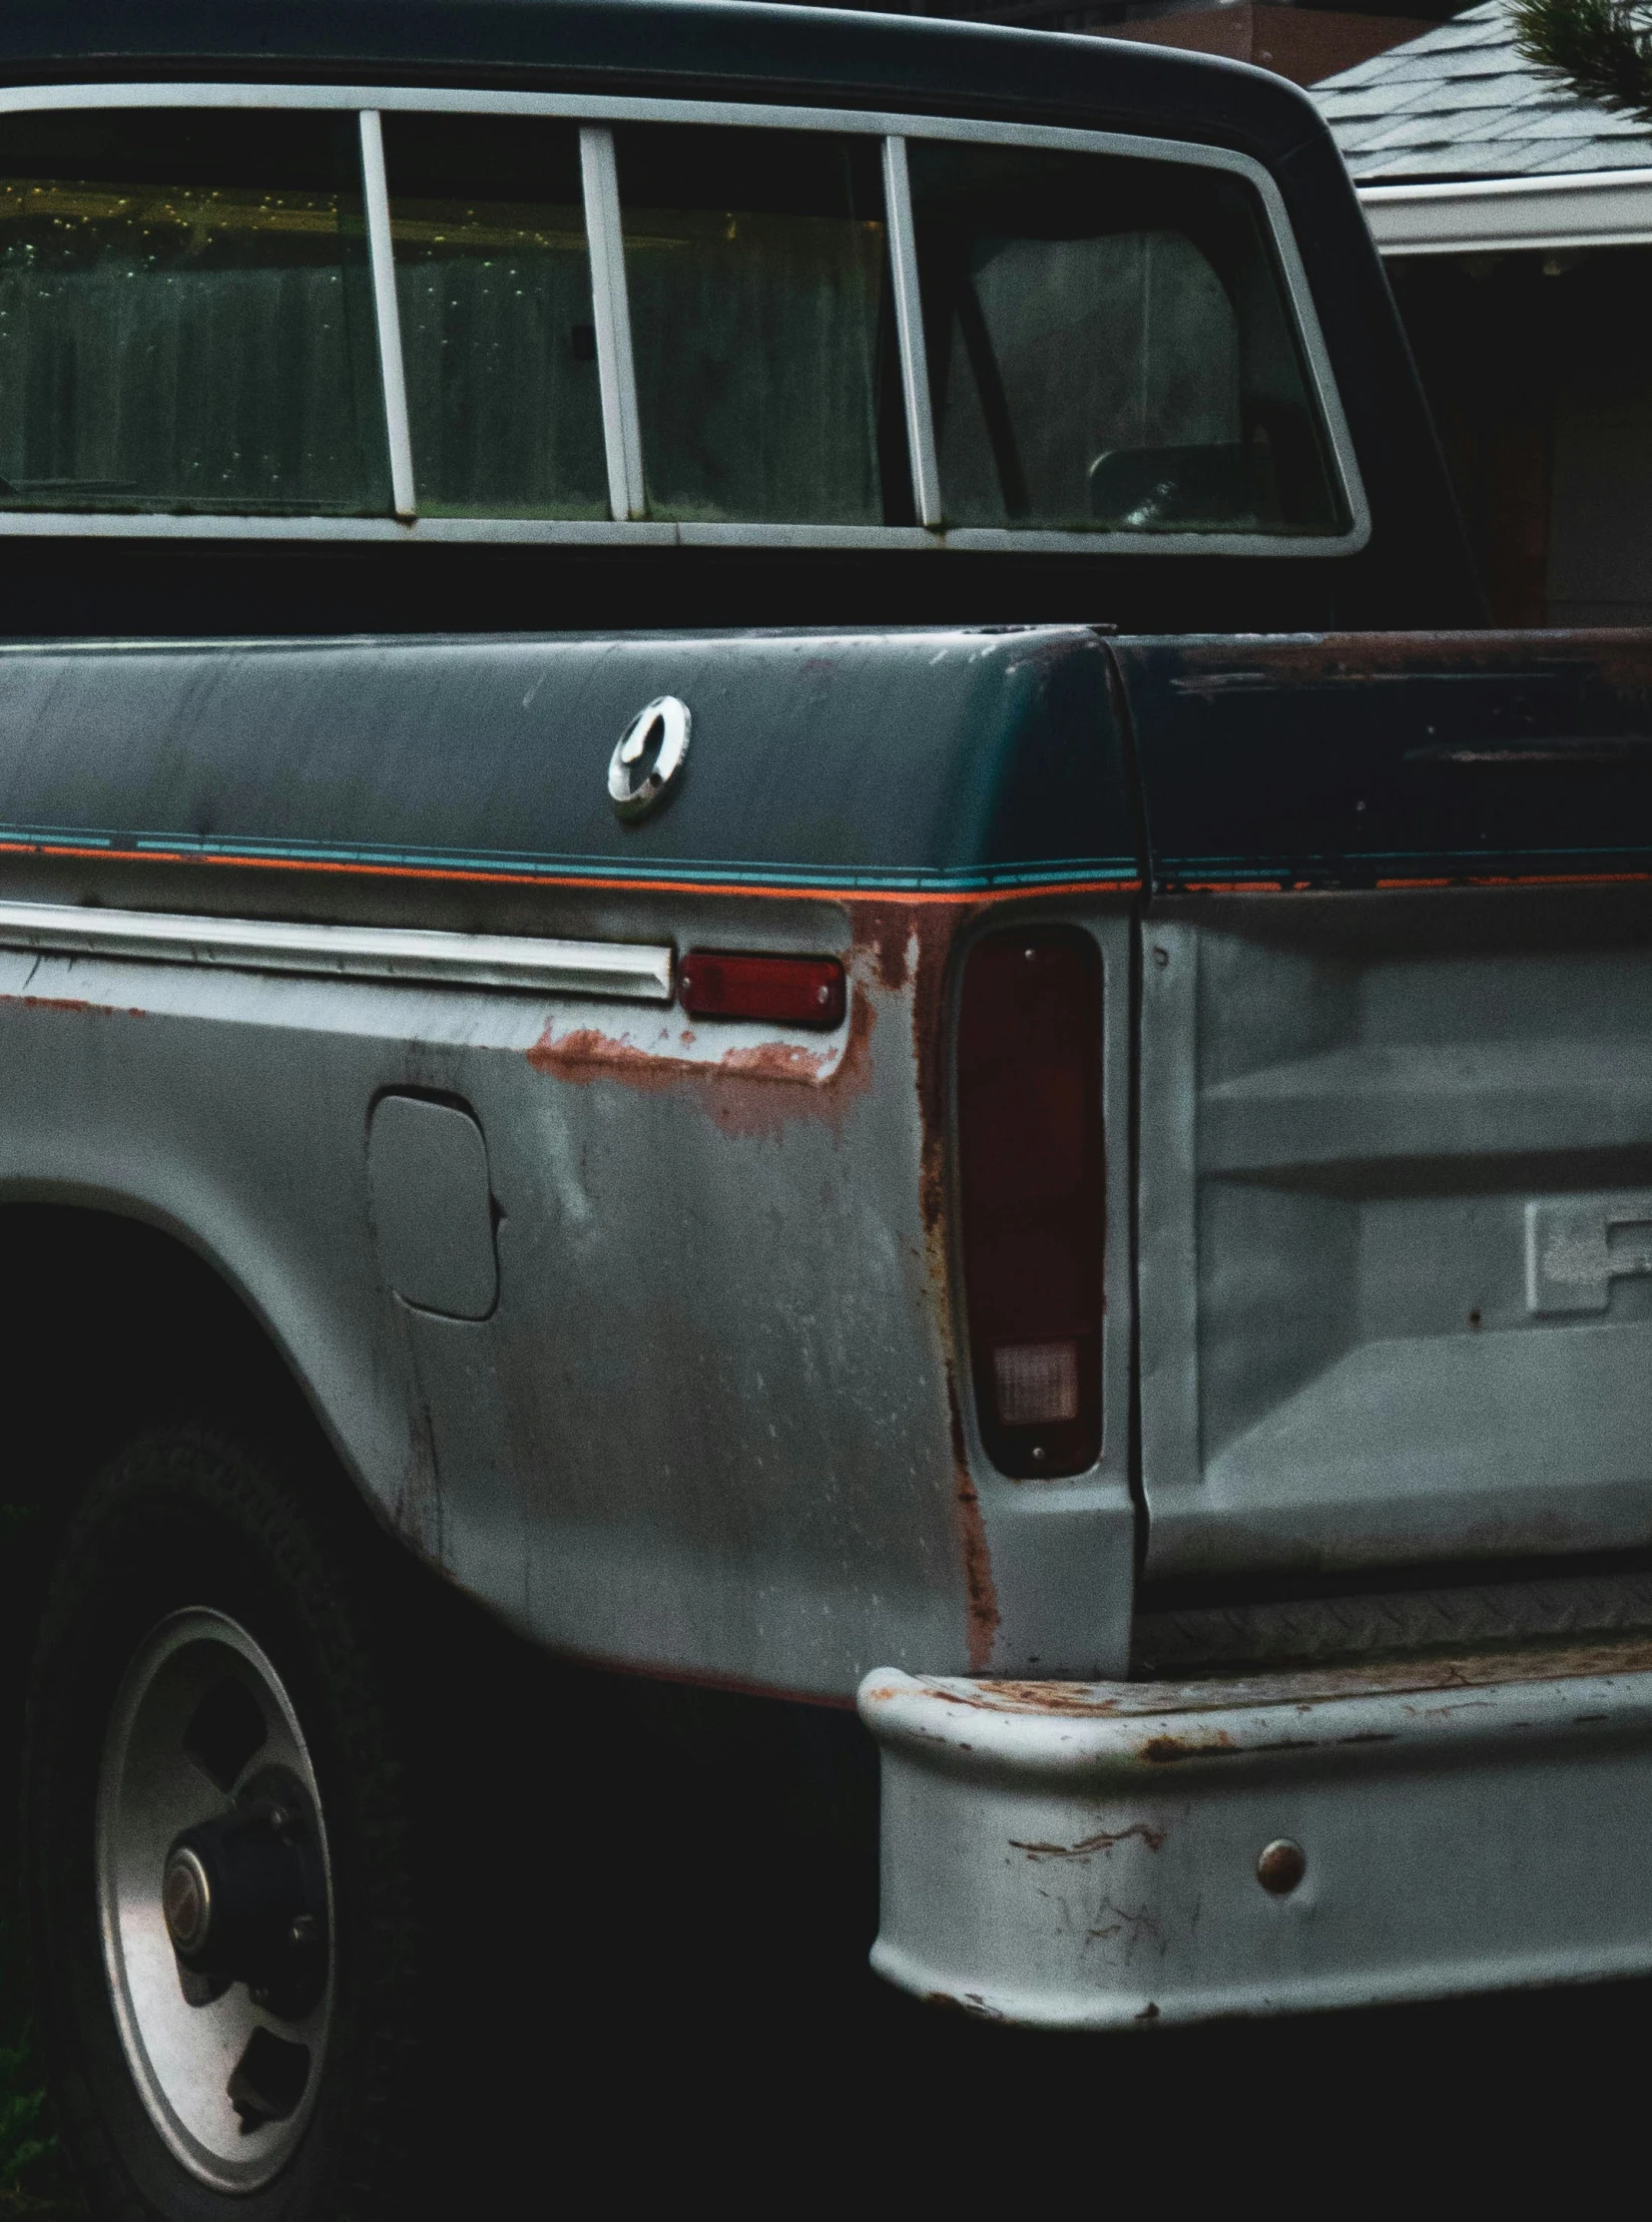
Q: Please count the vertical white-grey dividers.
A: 3